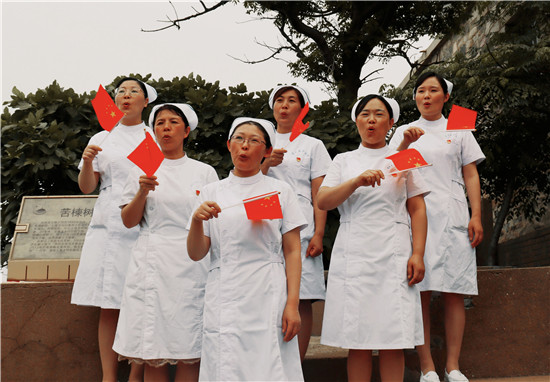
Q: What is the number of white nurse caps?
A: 6